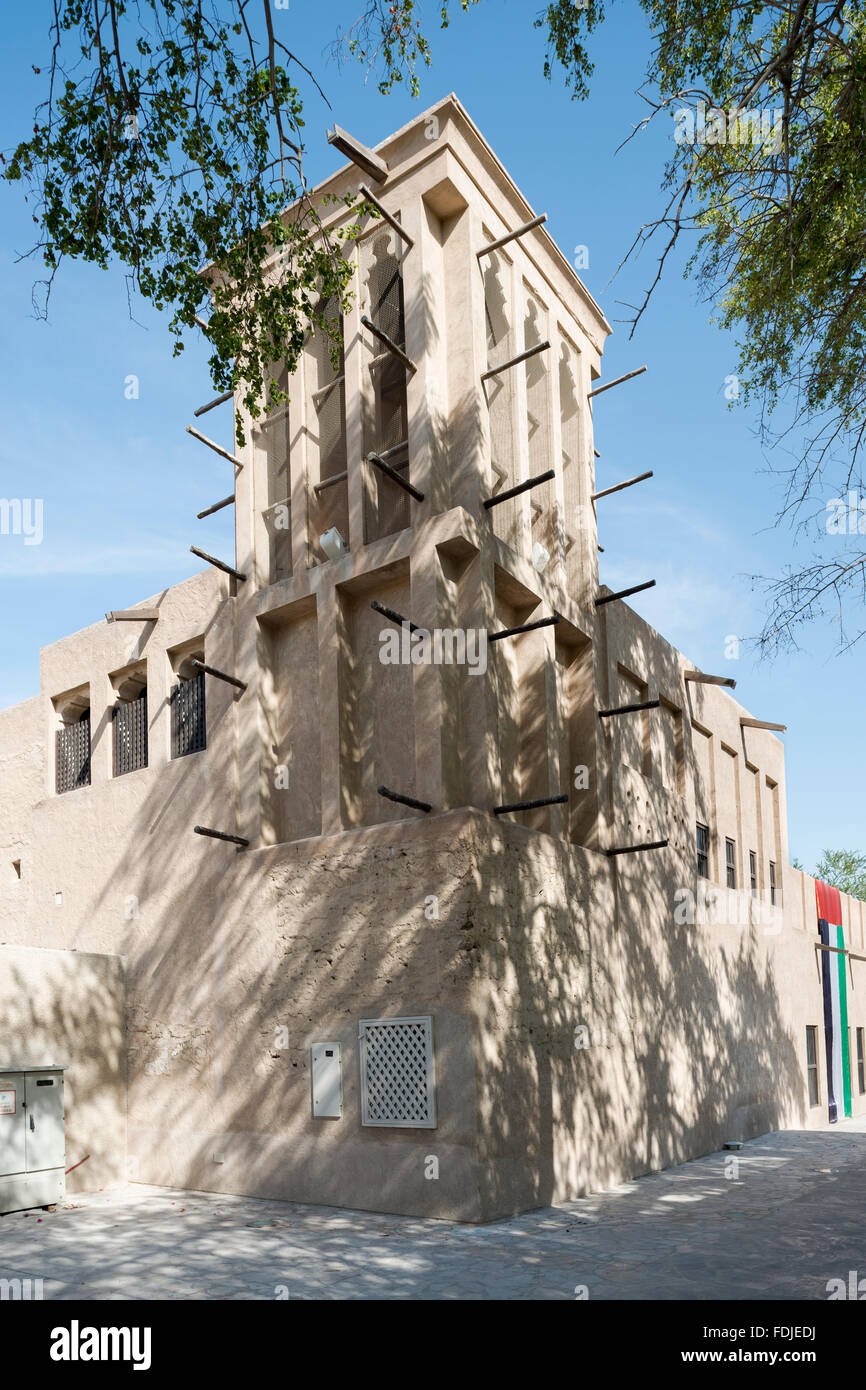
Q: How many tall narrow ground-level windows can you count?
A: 2